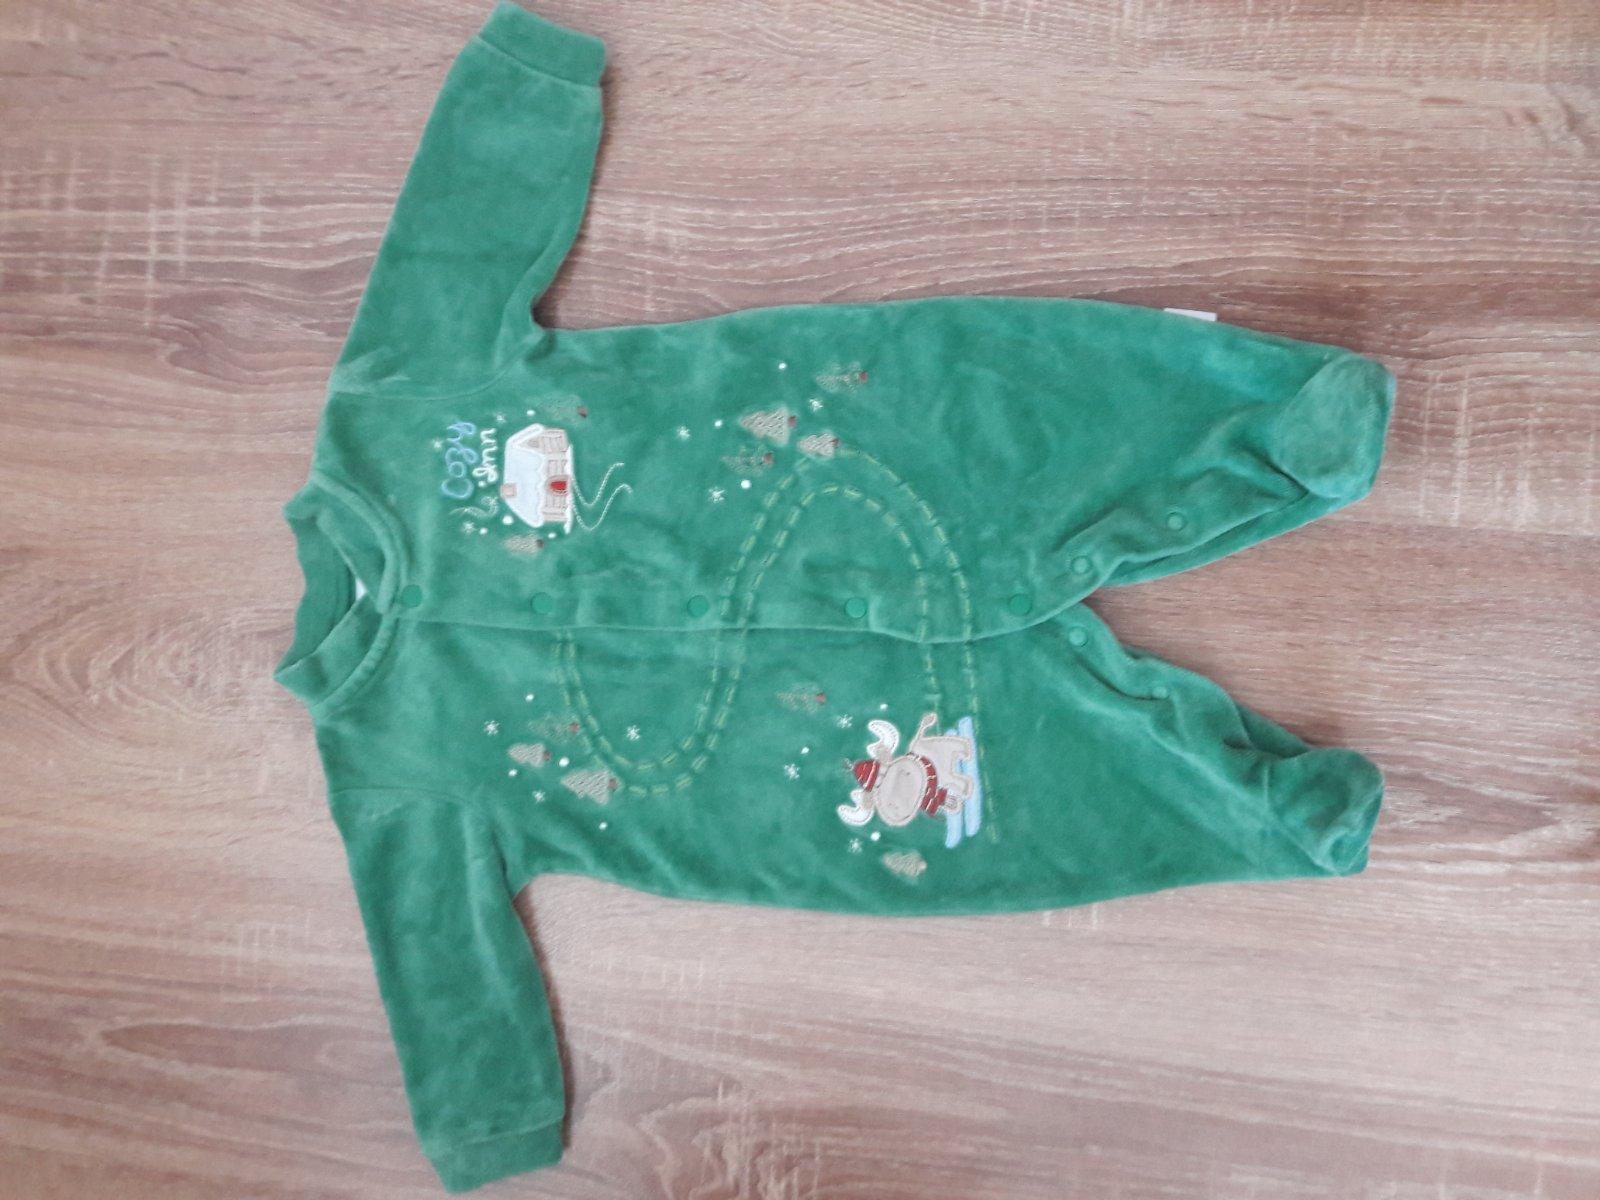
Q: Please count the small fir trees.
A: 11